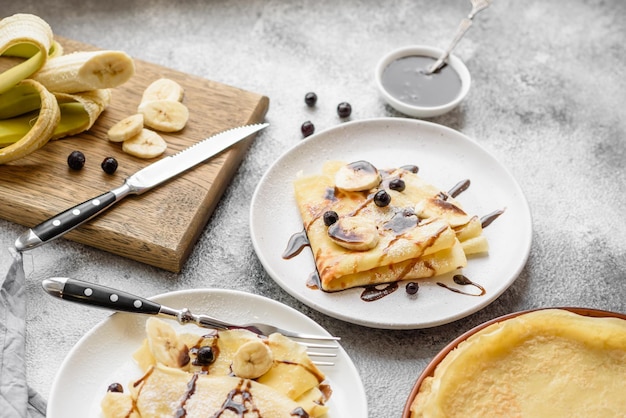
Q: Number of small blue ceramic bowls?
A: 0